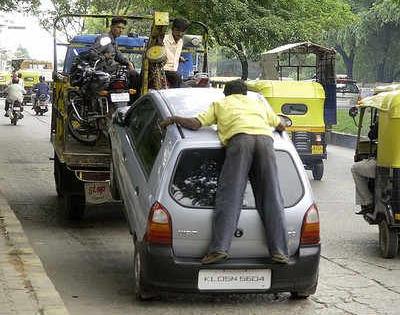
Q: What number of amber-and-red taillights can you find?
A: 2